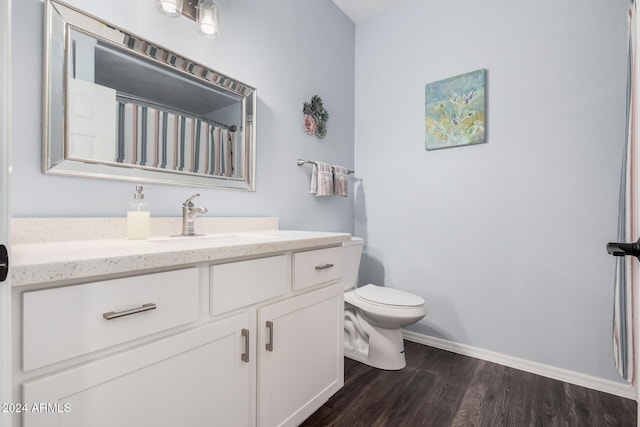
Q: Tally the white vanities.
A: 1